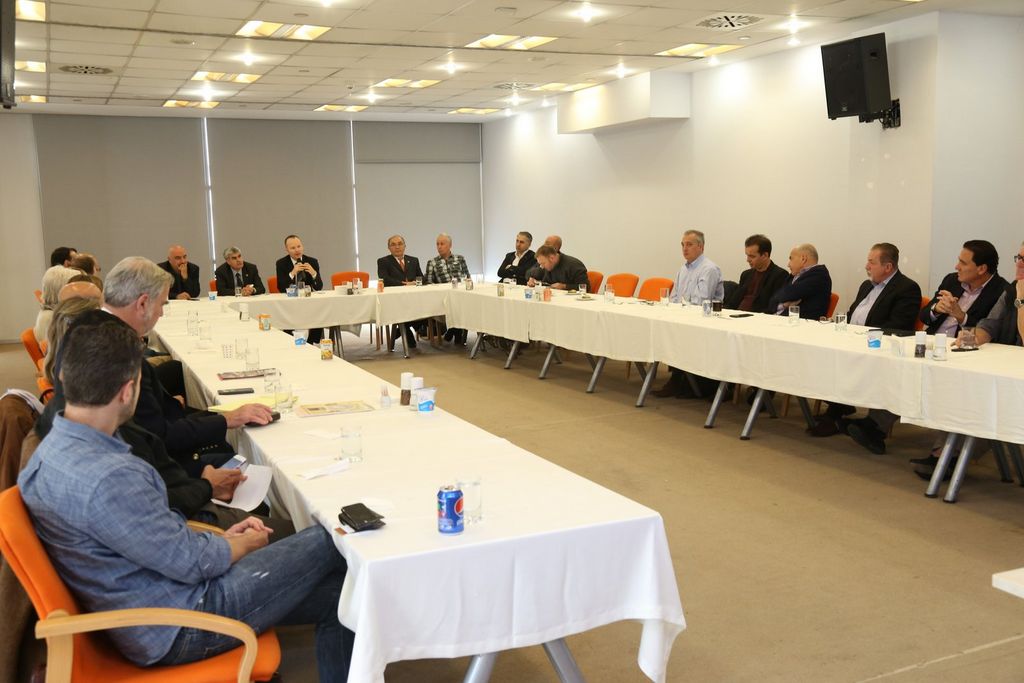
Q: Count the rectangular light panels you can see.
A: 12